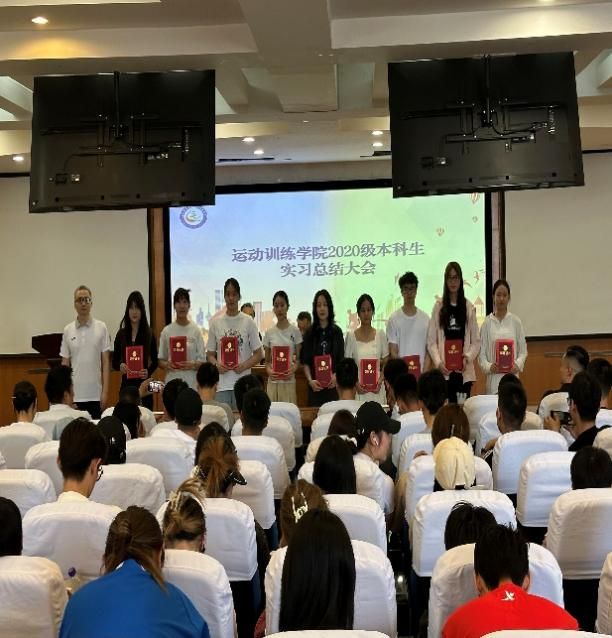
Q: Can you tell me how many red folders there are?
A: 9